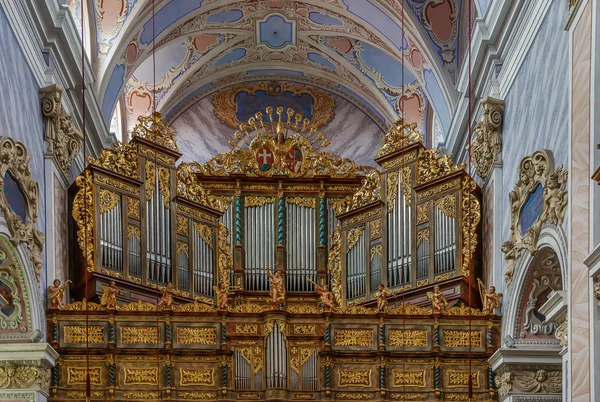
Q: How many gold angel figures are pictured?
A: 9